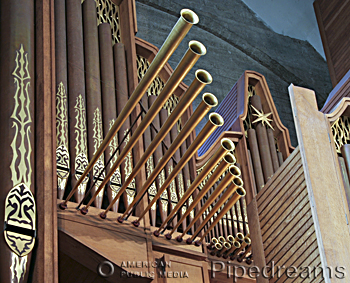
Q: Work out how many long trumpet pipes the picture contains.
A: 10